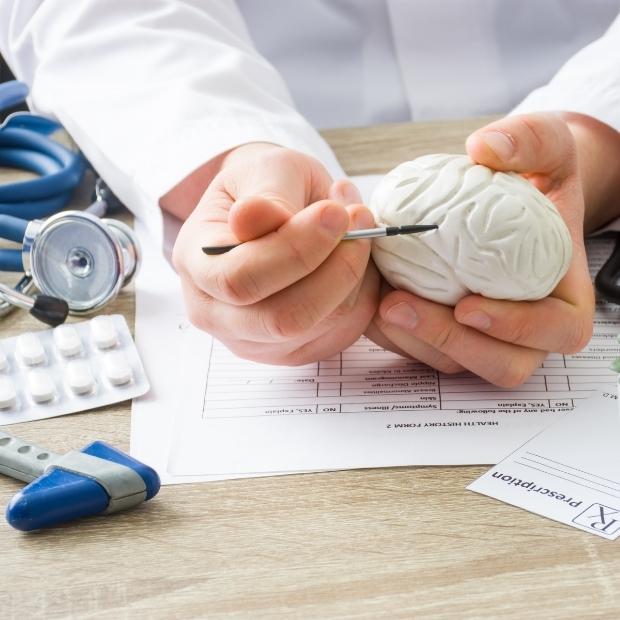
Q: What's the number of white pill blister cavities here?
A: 8